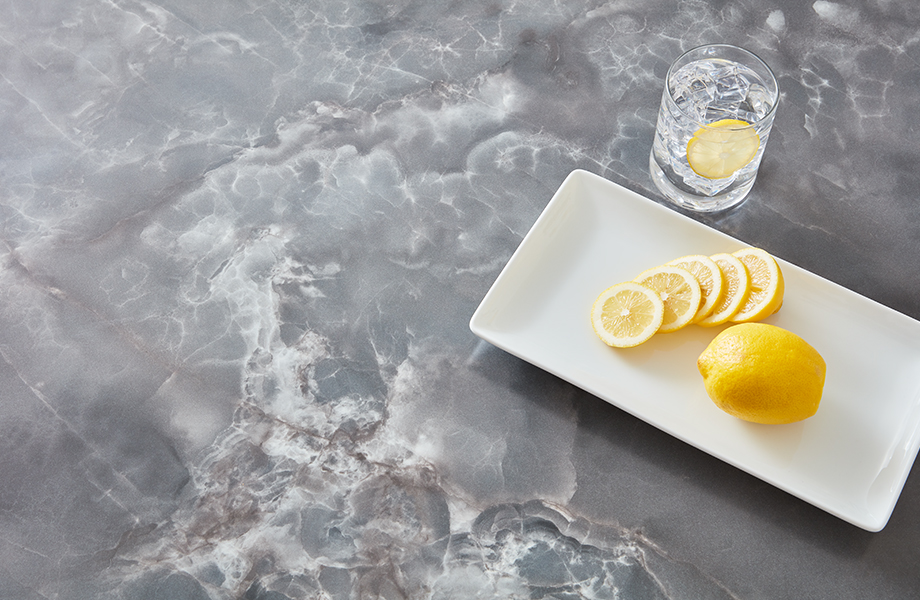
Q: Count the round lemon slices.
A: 6